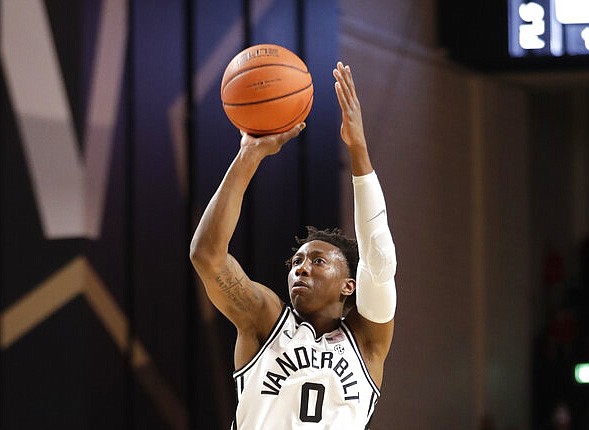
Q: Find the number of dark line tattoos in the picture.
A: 1